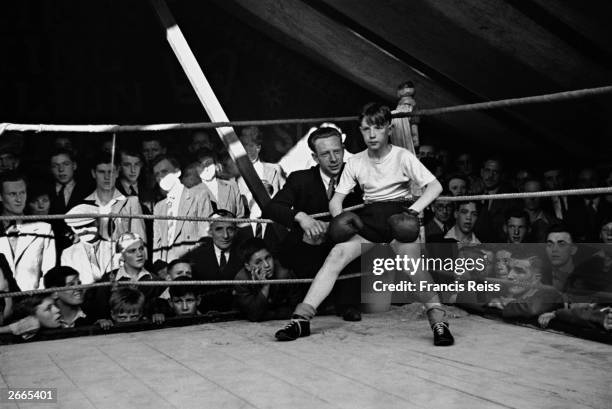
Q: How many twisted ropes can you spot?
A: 3